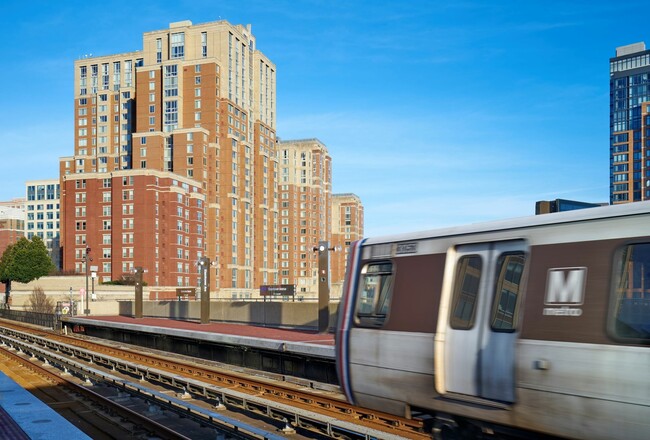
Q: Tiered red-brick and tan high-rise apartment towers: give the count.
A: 3